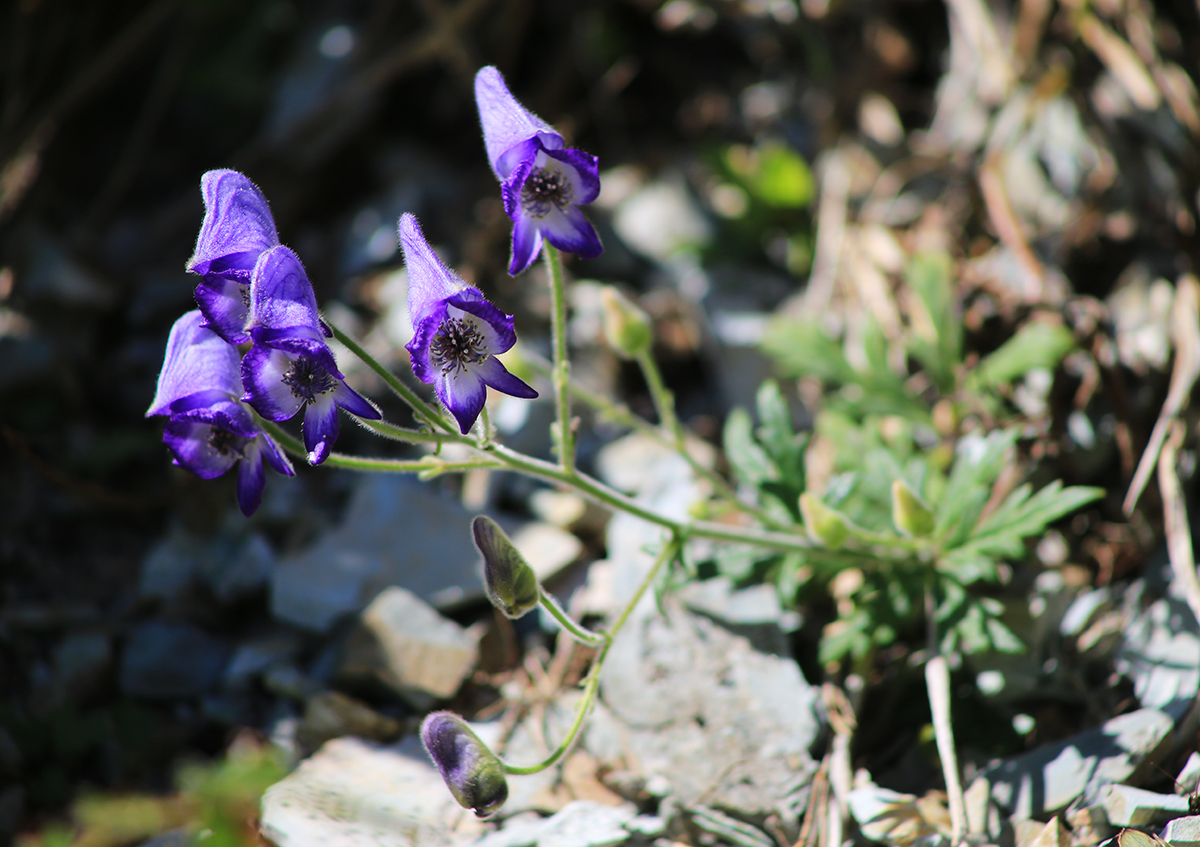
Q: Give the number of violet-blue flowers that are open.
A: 5